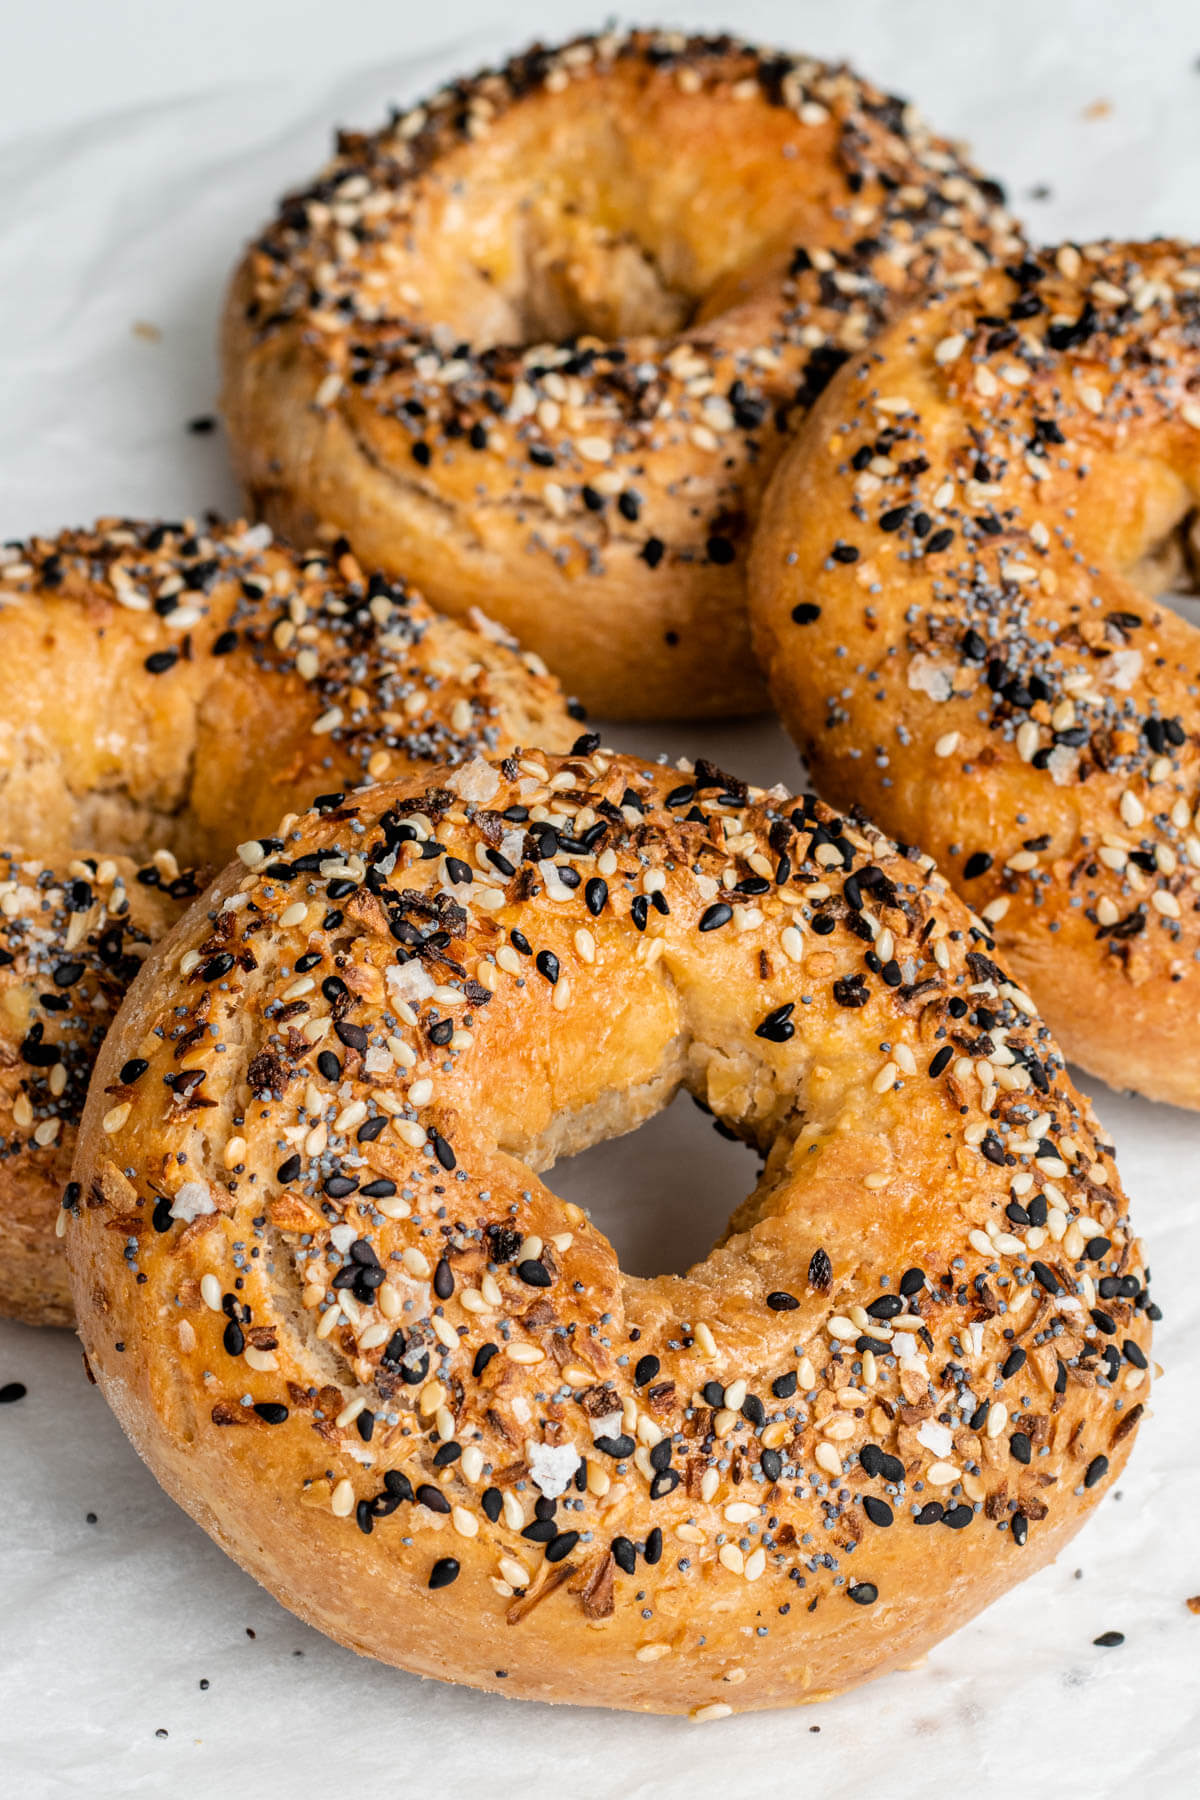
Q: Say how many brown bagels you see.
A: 4